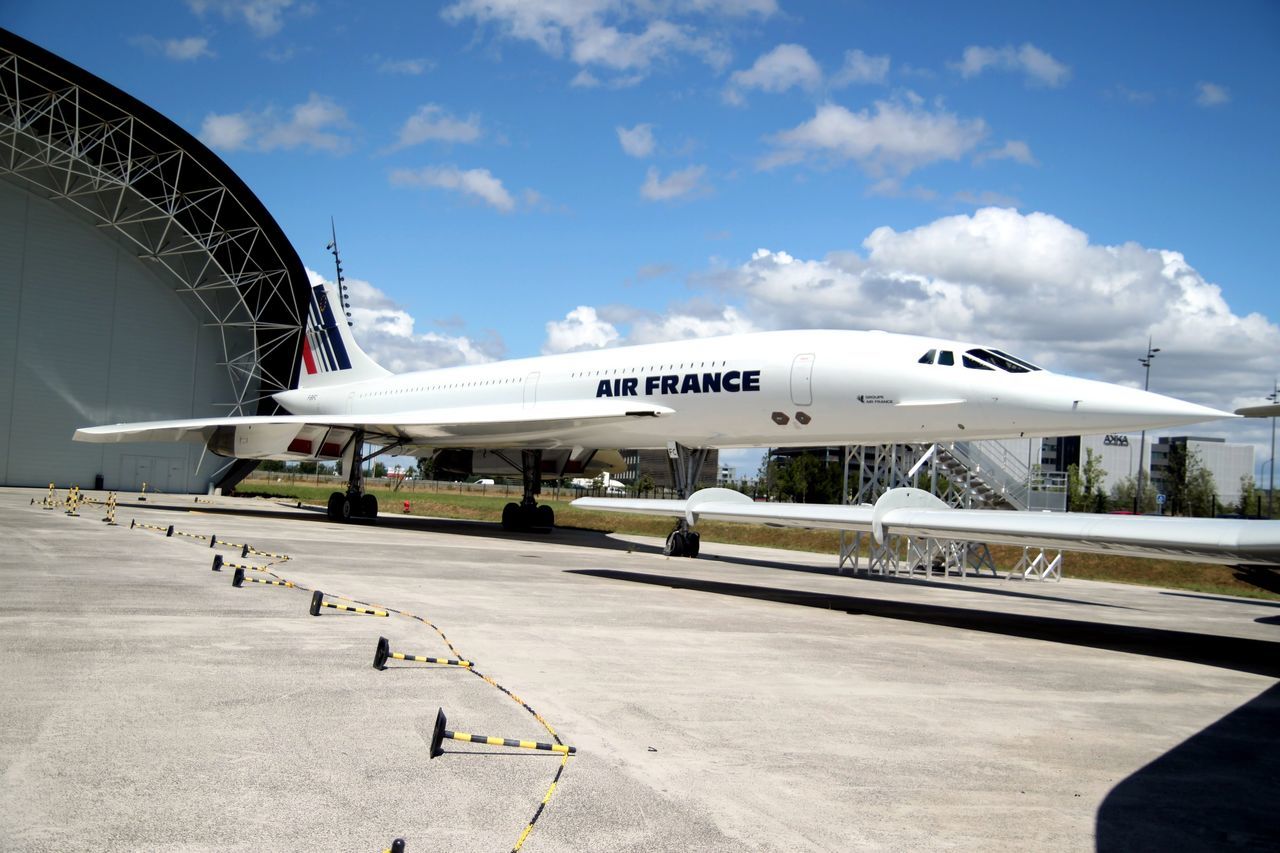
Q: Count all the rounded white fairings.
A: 2